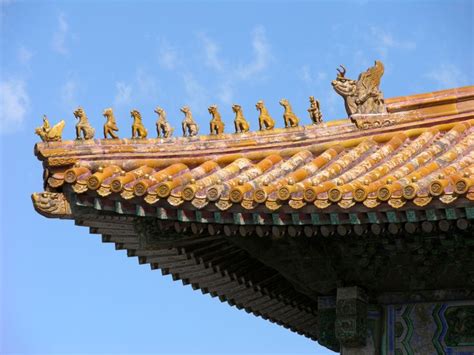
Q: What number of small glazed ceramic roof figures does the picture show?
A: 11